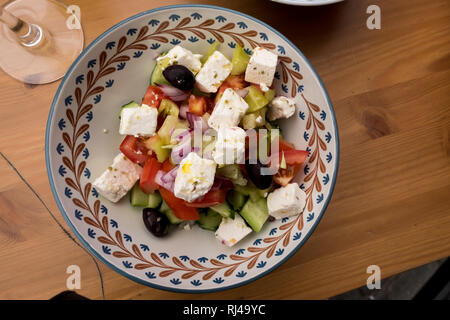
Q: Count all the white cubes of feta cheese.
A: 11